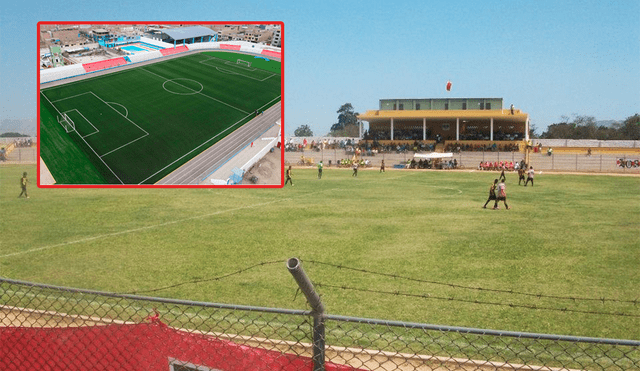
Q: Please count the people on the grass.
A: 10